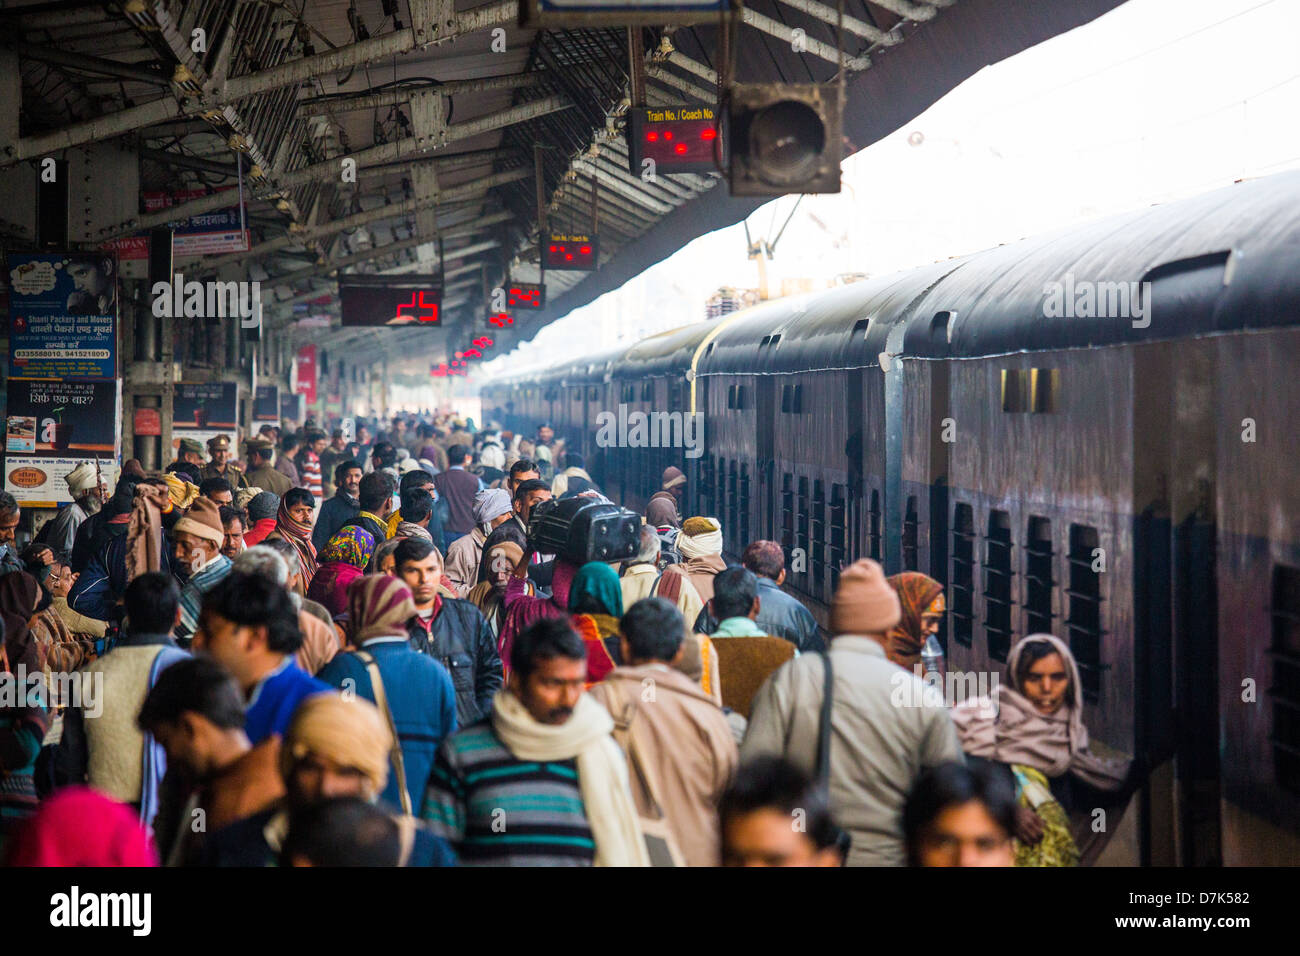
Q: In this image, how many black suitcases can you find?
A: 1